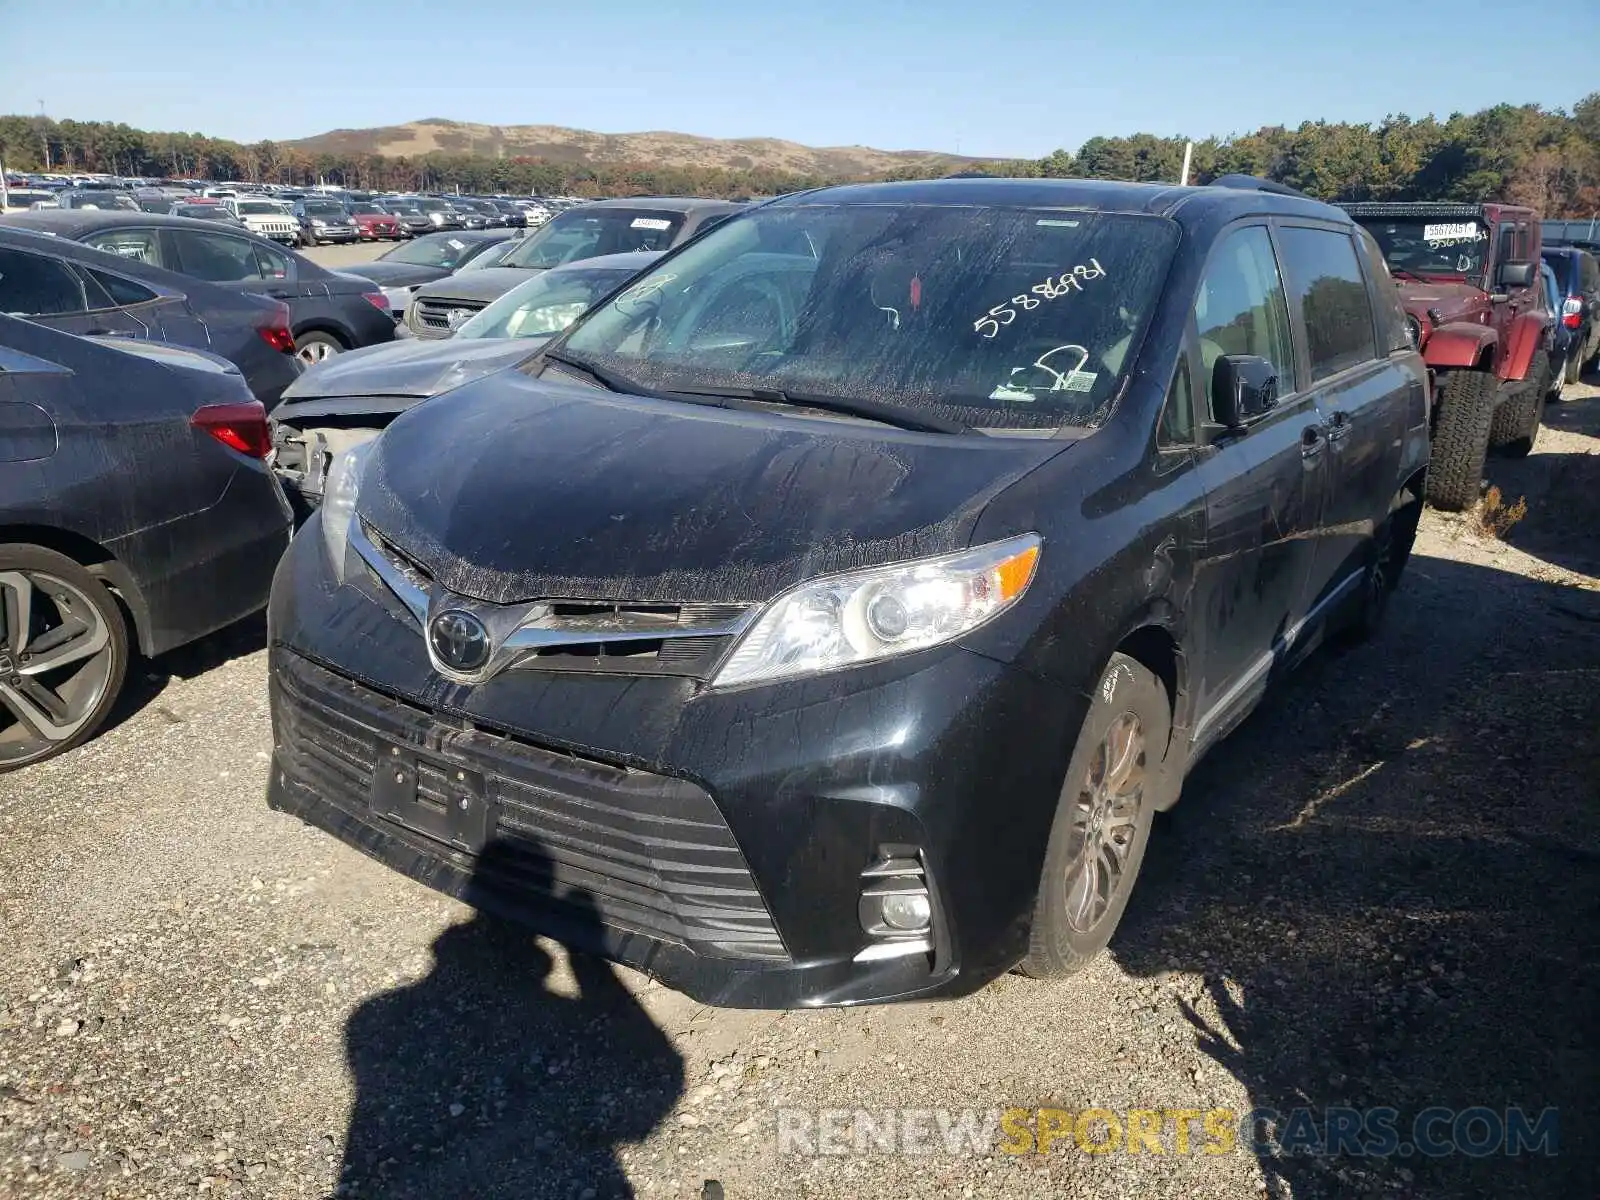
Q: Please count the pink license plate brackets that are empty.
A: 0